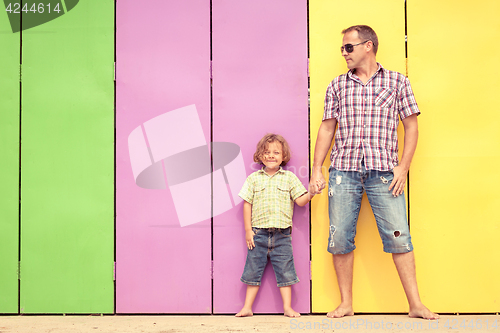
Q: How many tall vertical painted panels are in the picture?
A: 6